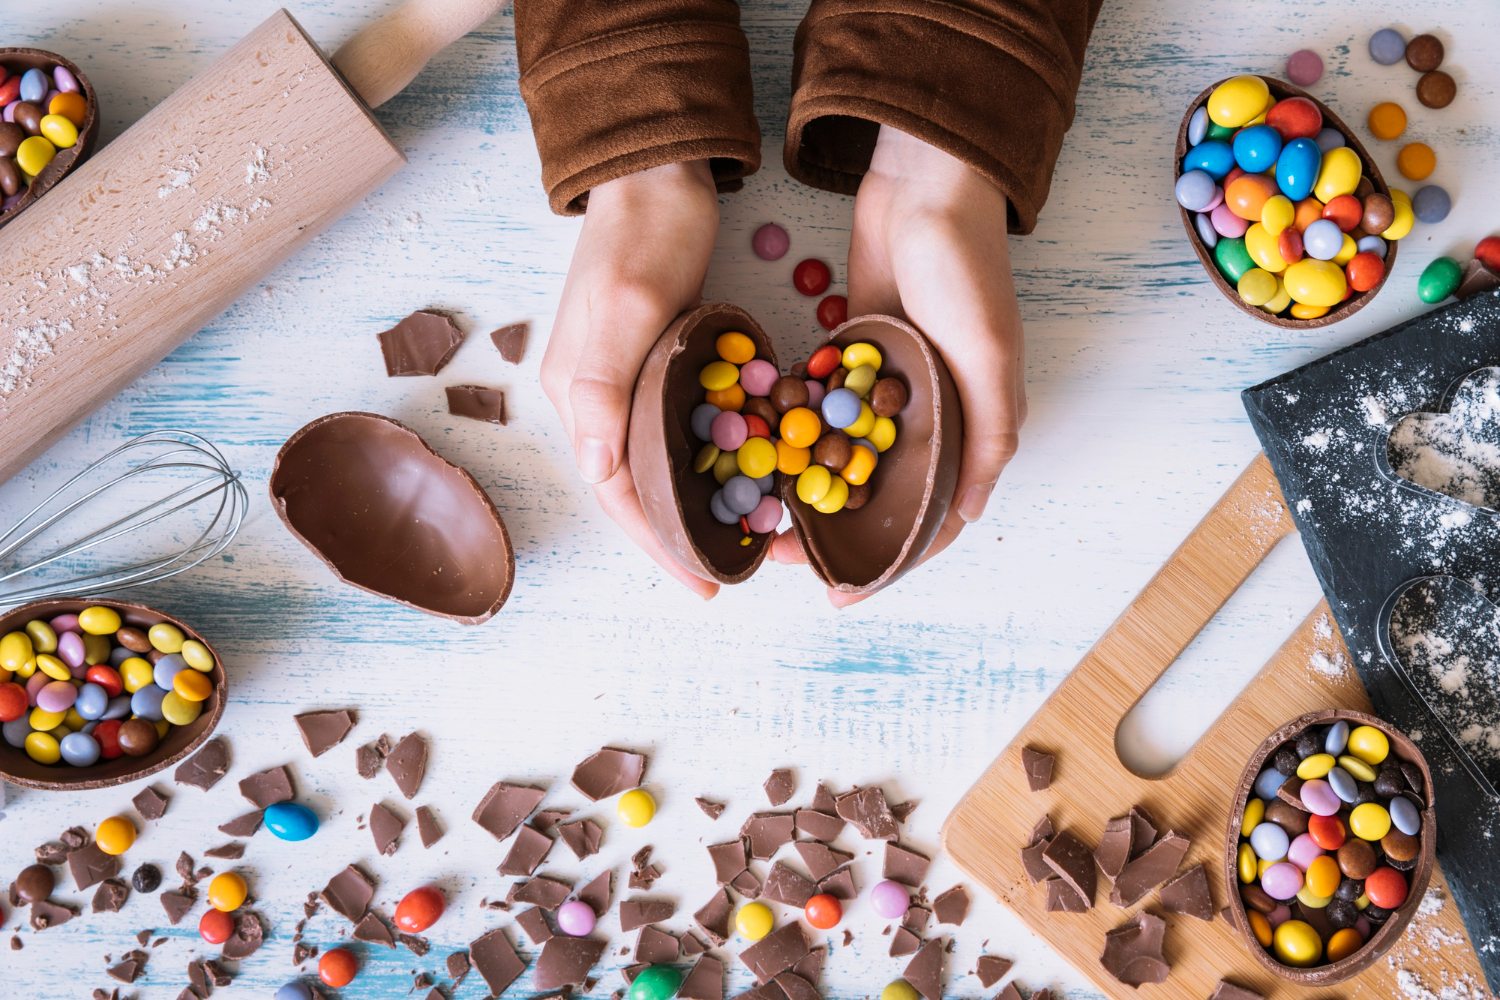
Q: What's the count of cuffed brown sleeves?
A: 2